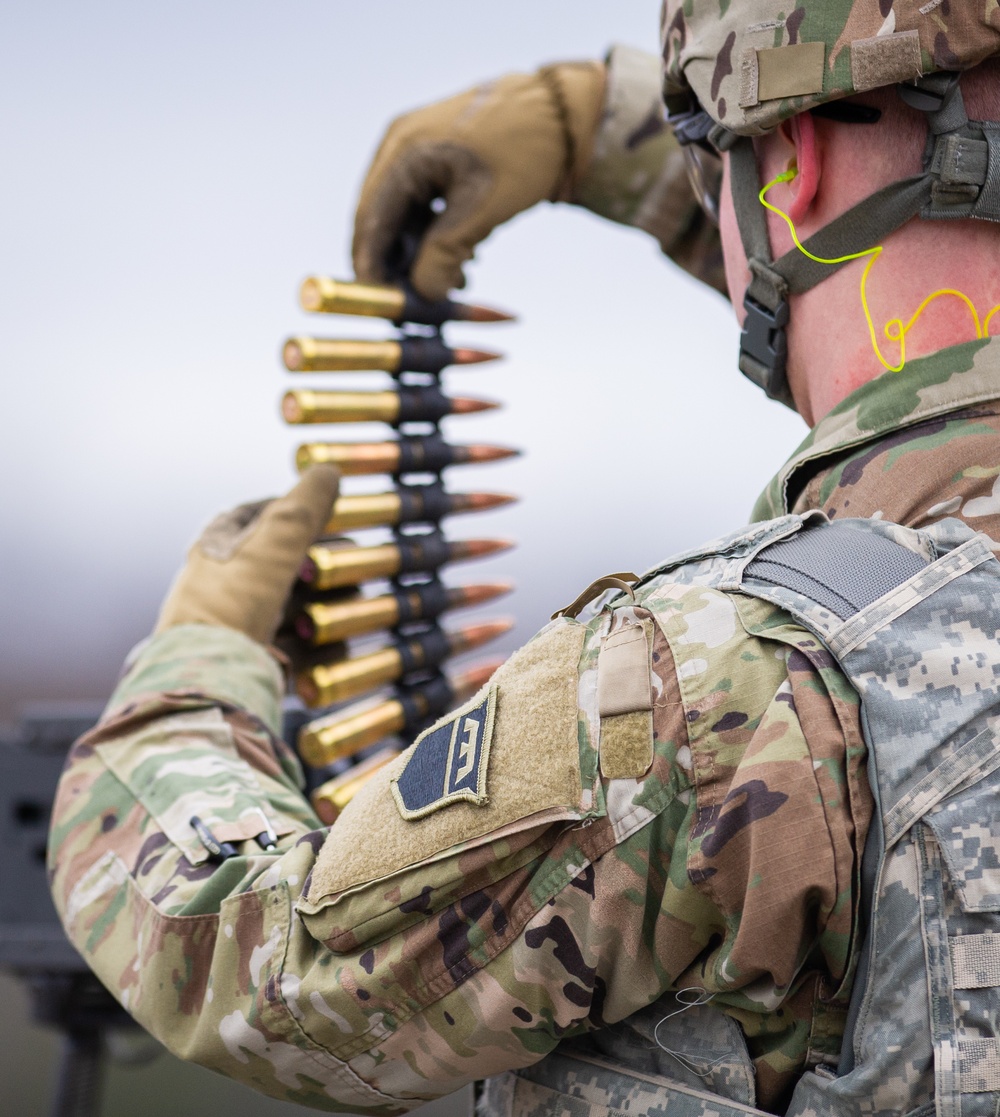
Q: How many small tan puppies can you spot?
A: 0